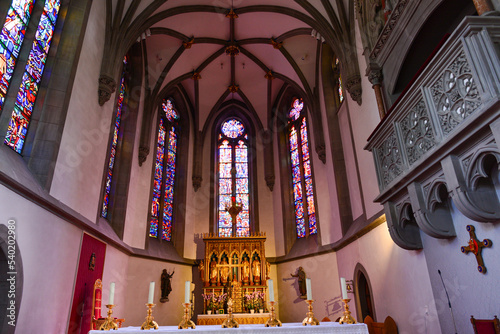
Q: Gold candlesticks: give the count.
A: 6